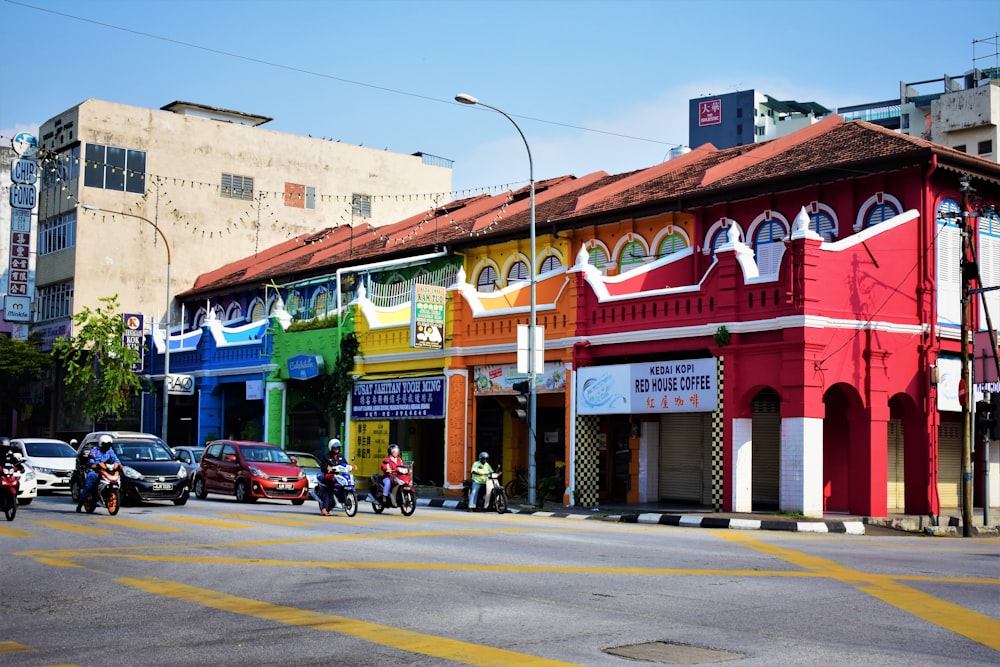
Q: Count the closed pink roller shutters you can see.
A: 0